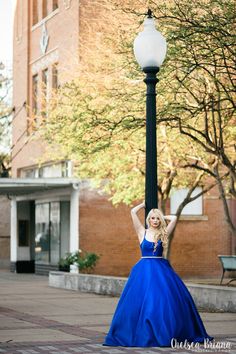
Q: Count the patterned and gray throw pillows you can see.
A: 0